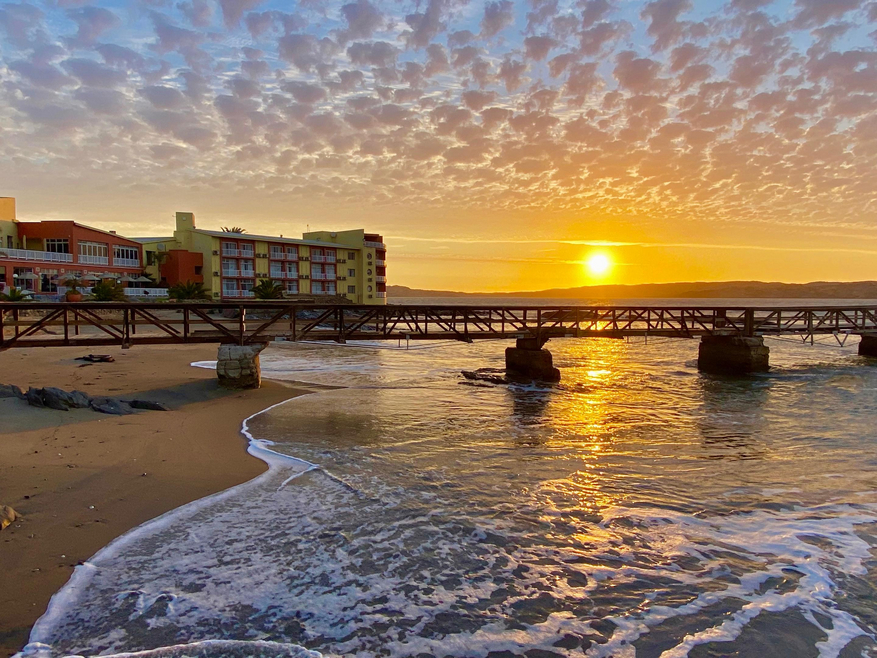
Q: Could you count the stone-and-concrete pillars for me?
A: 4